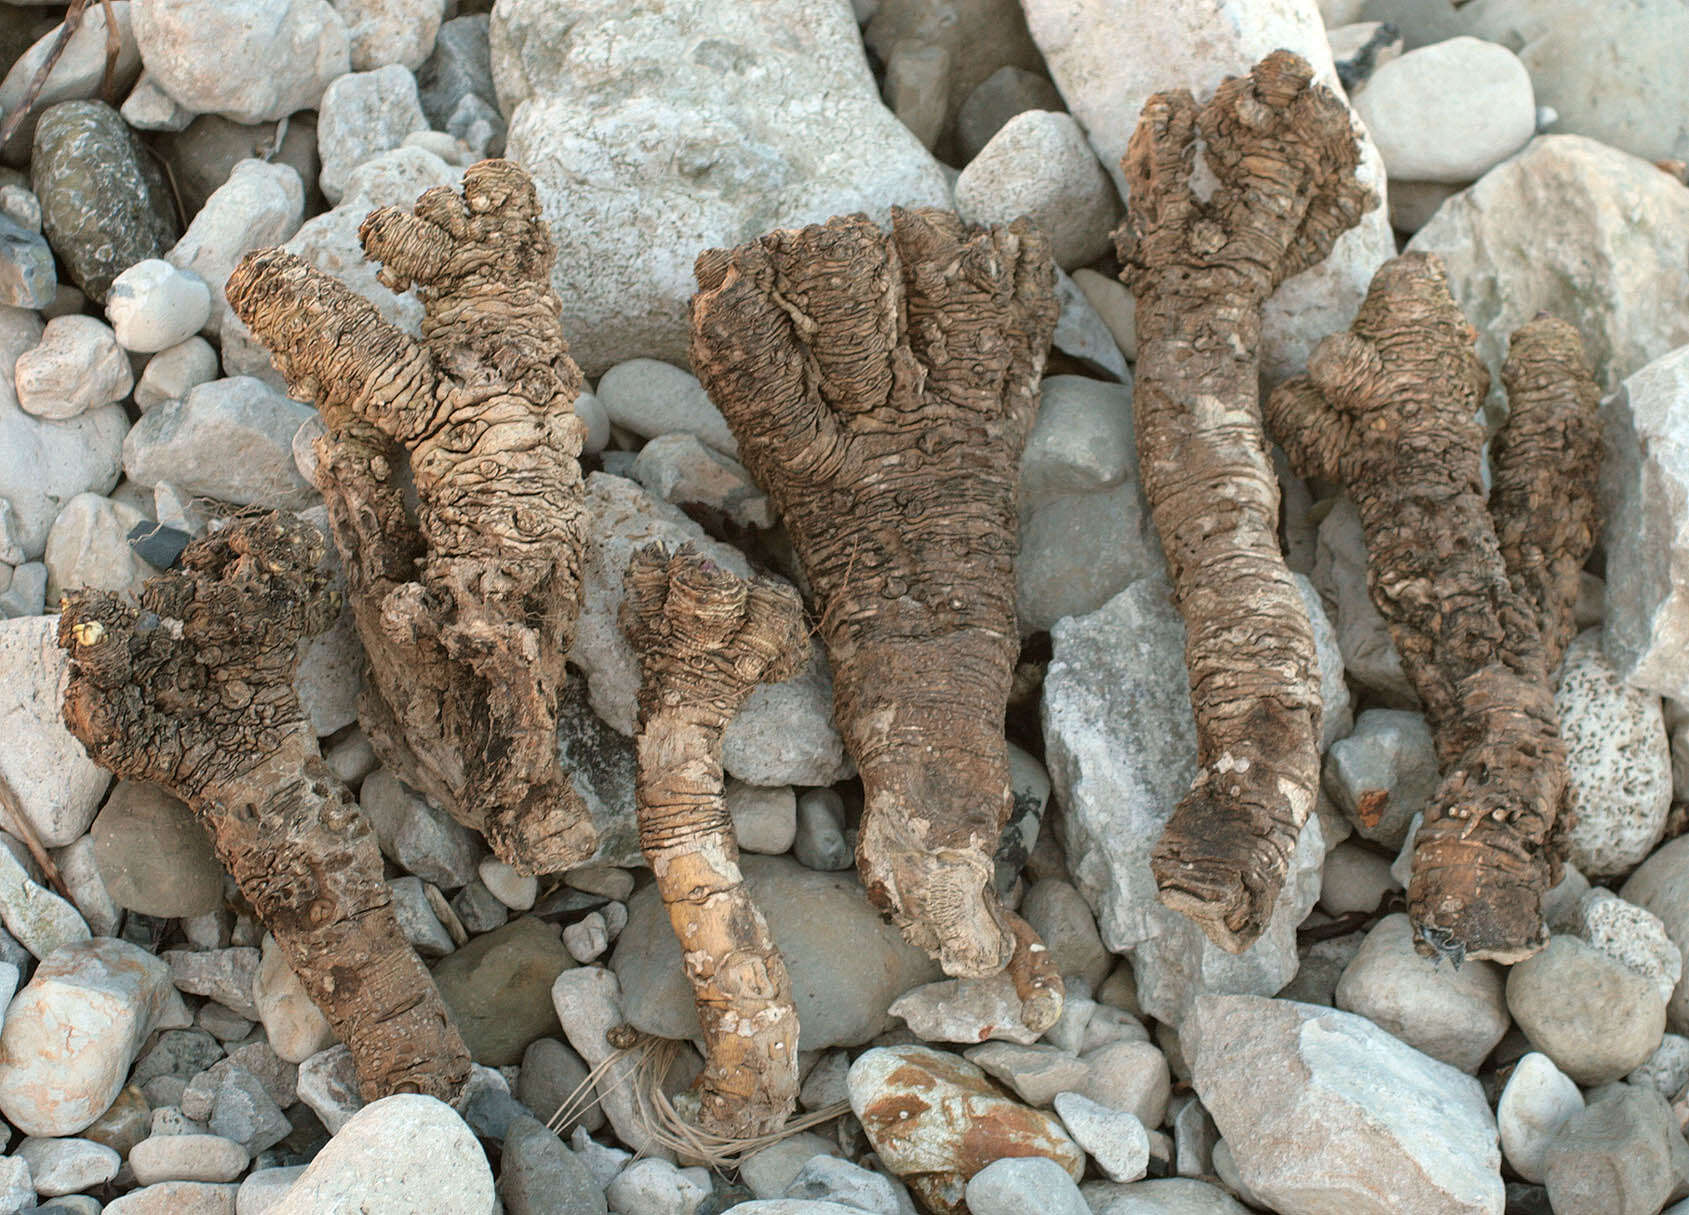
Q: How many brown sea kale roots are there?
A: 6